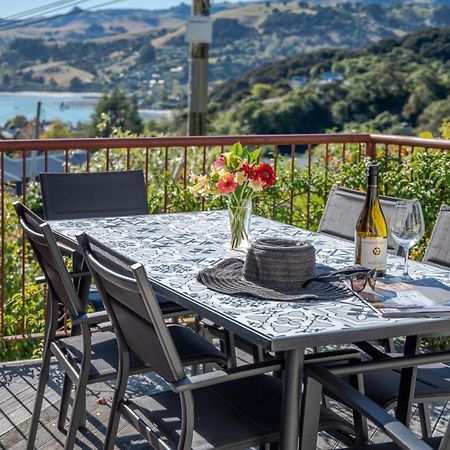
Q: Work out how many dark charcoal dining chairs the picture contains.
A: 6